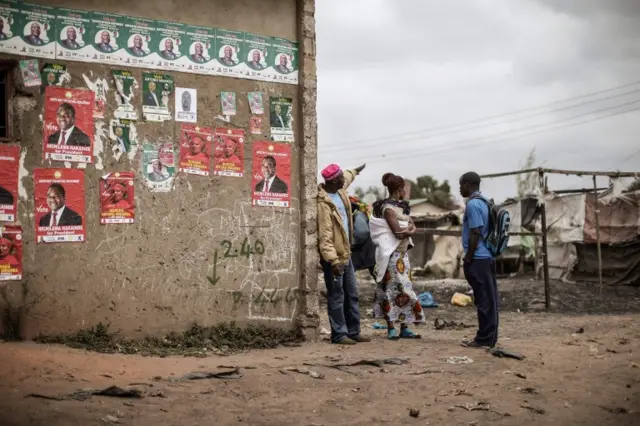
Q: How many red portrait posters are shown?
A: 8